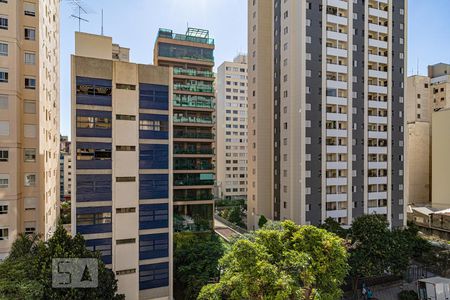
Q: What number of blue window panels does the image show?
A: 13